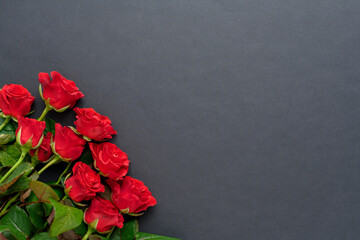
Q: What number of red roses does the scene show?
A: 10